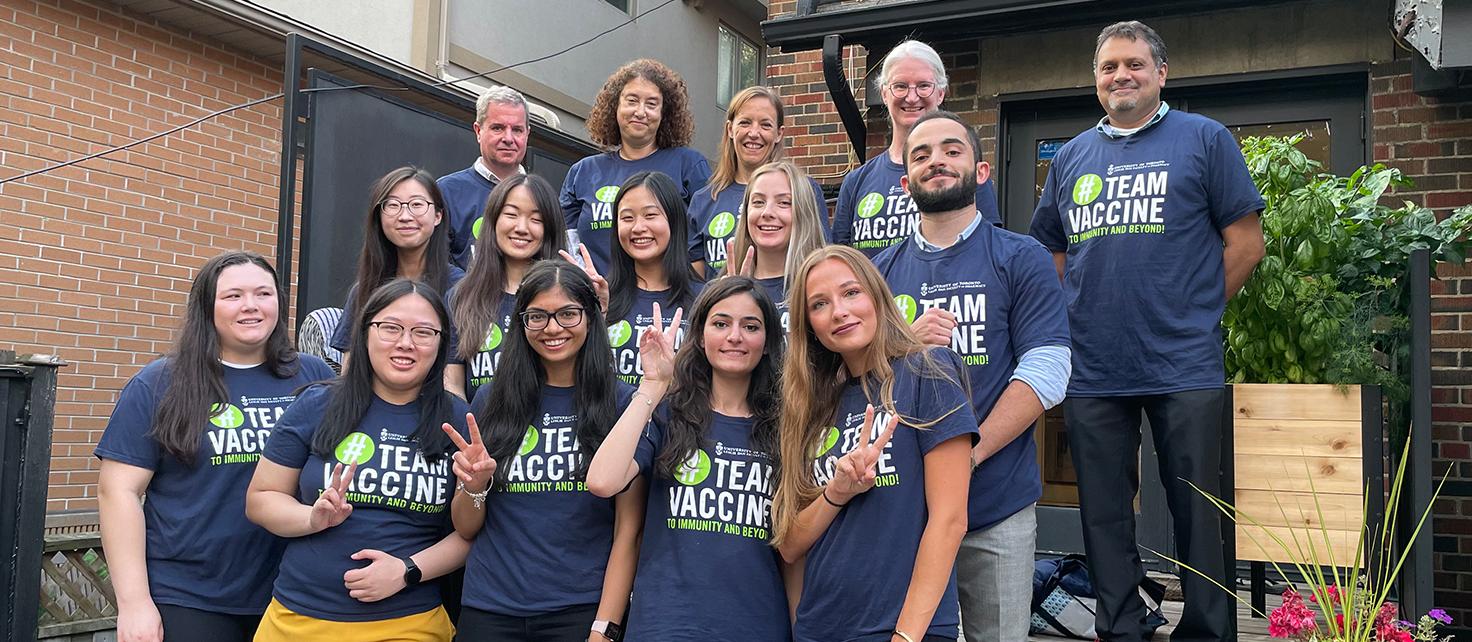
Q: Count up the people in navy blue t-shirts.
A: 15